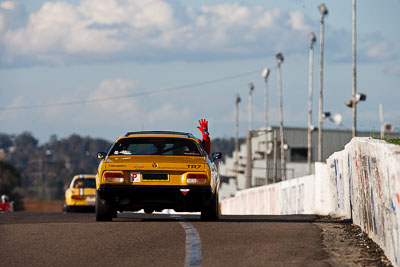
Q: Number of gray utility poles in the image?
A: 7